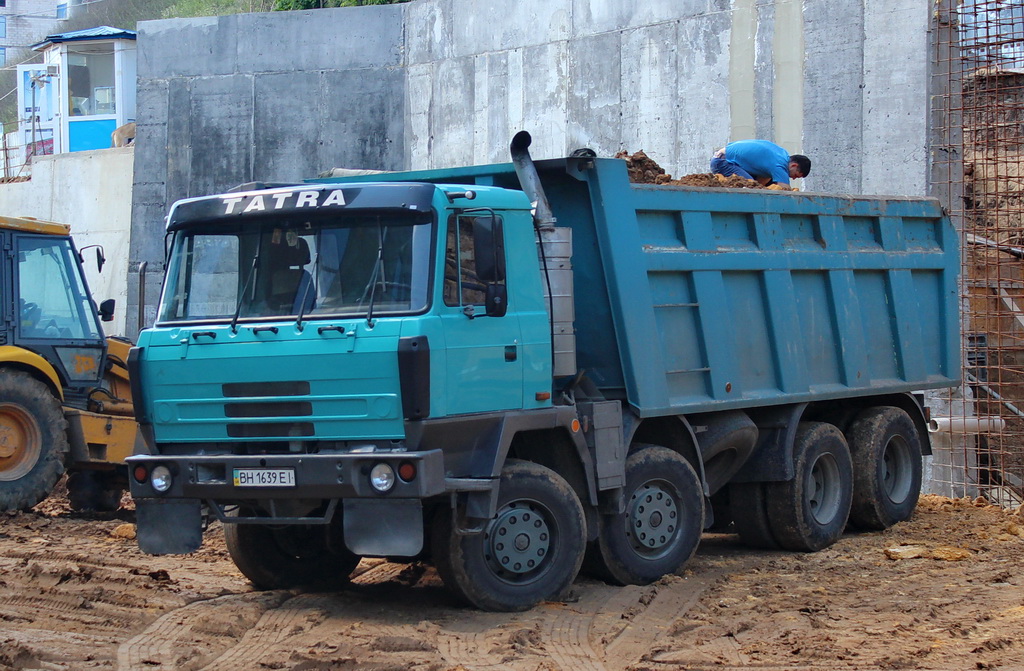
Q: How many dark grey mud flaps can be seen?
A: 2